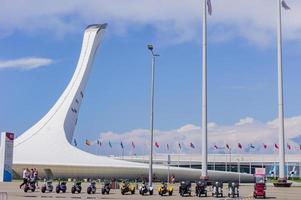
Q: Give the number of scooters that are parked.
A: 13